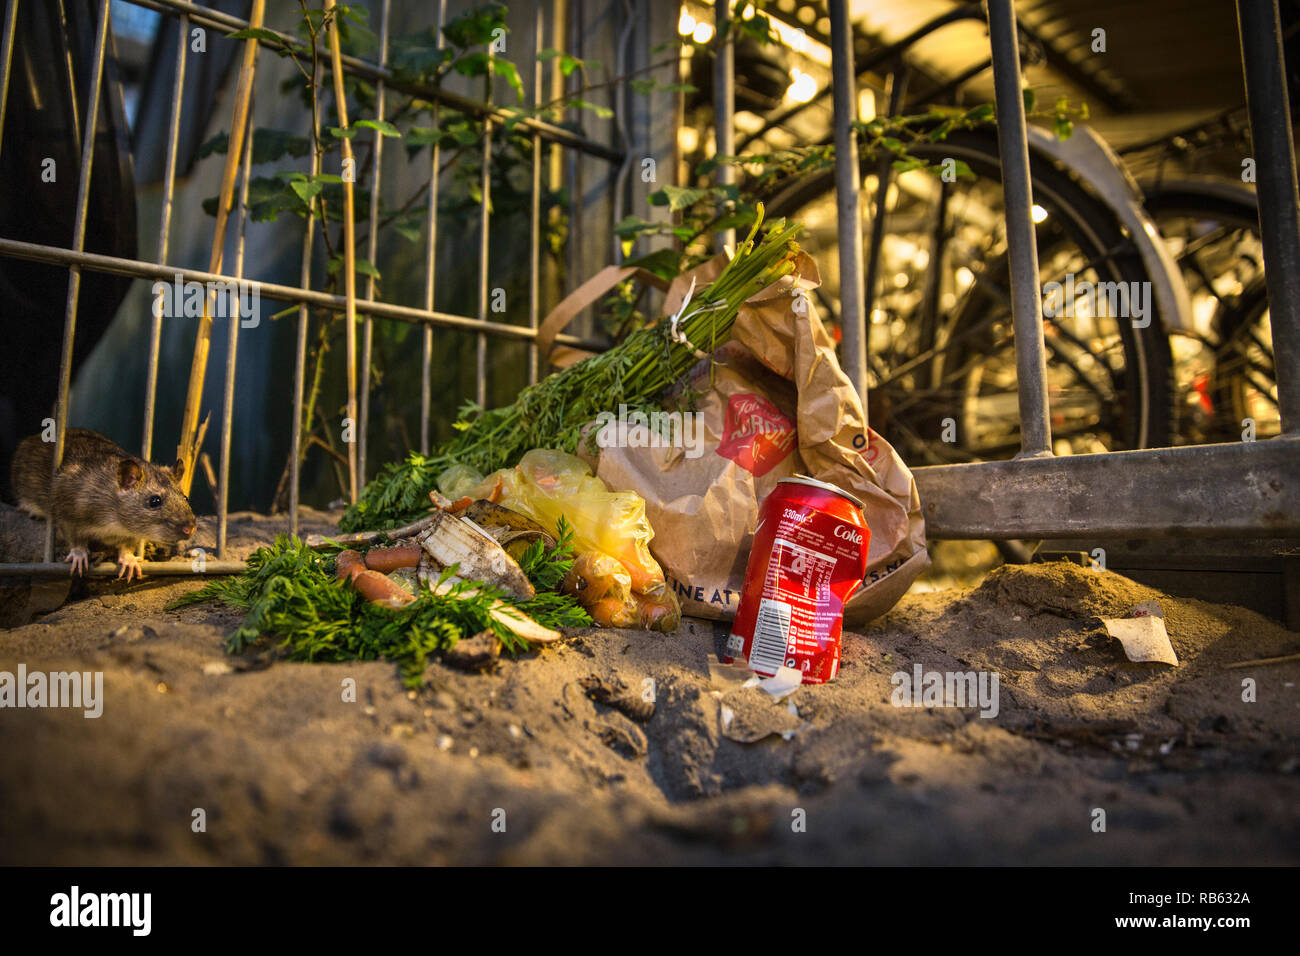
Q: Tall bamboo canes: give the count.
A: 2